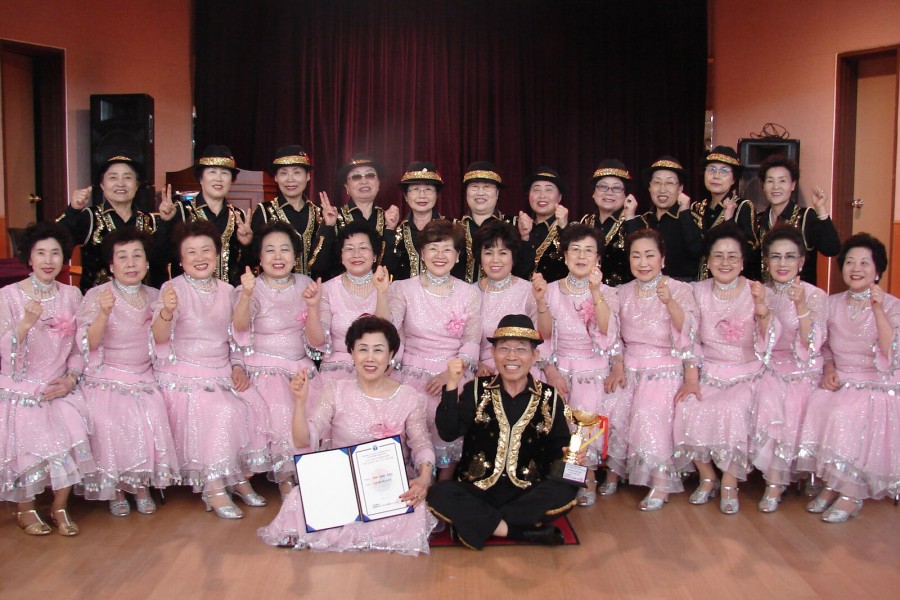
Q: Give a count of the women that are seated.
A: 13